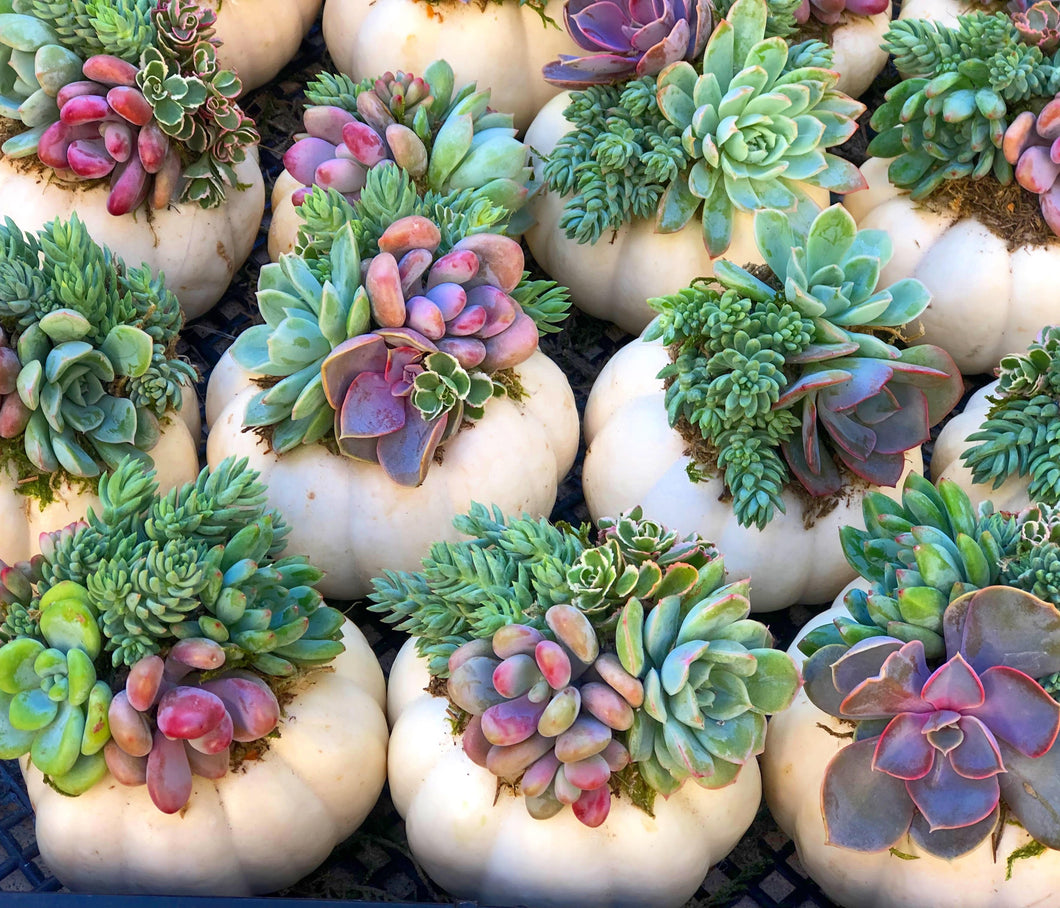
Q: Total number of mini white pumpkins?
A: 15